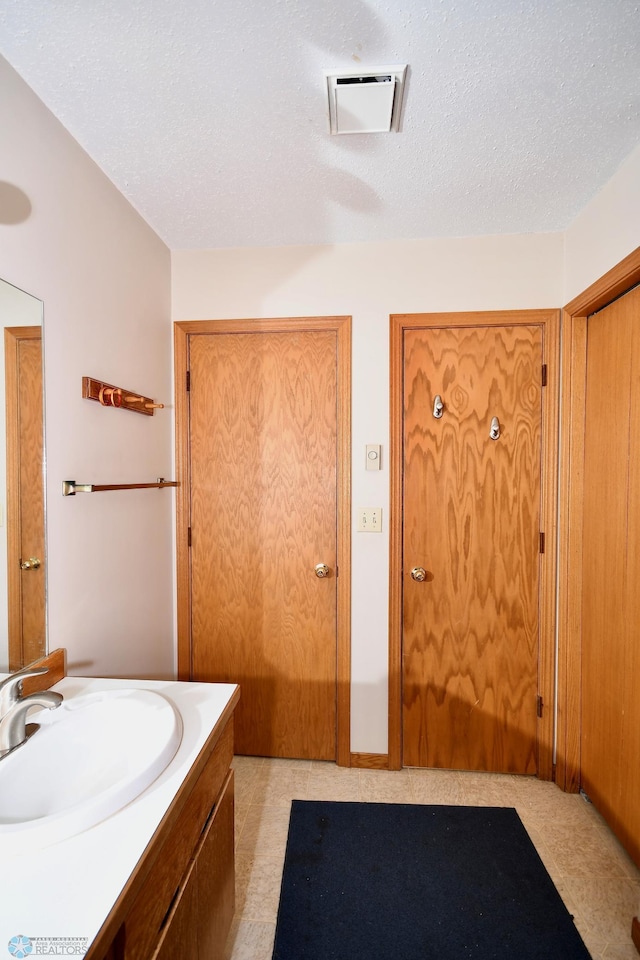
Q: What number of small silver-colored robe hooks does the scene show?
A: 2